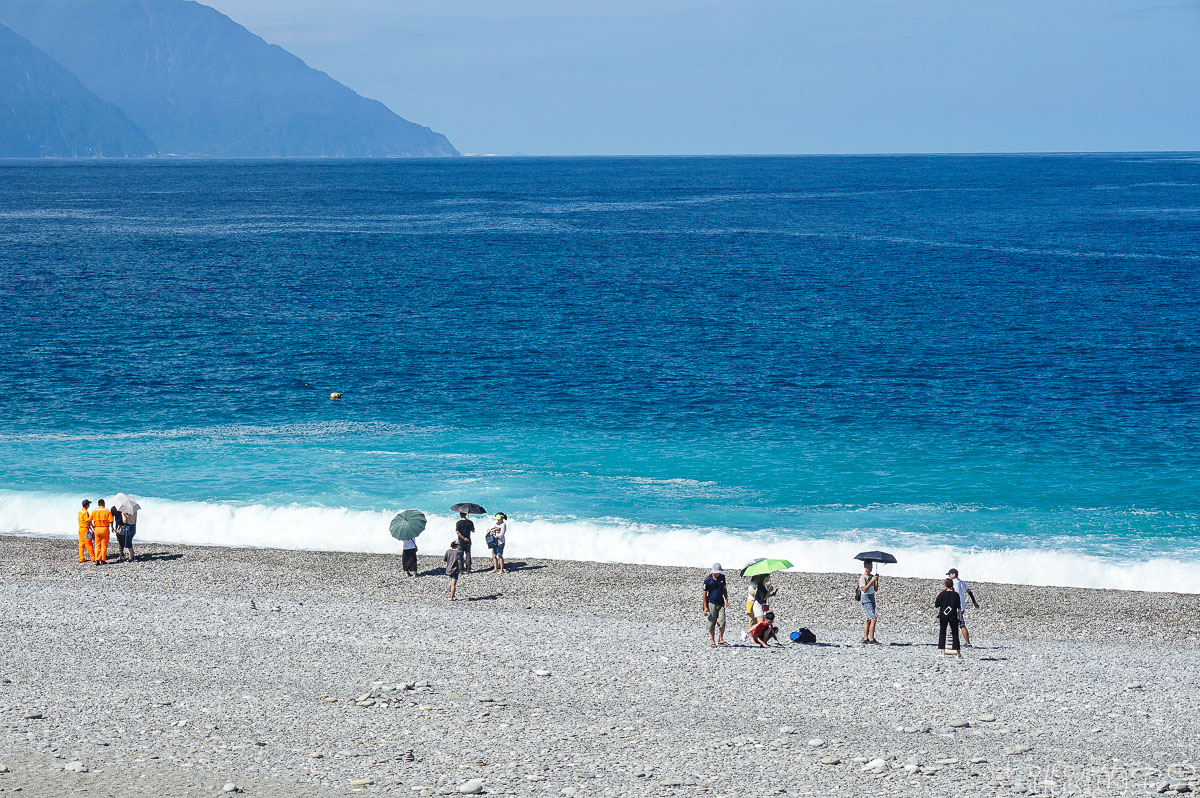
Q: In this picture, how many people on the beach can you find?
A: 15